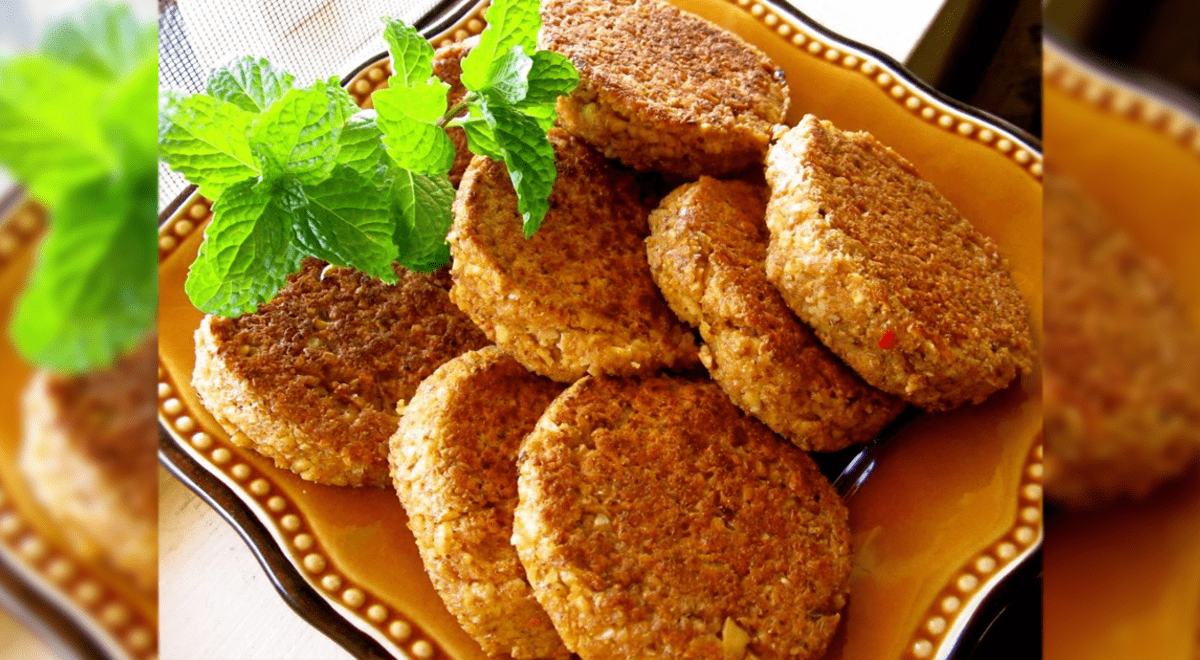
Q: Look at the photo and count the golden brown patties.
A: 8